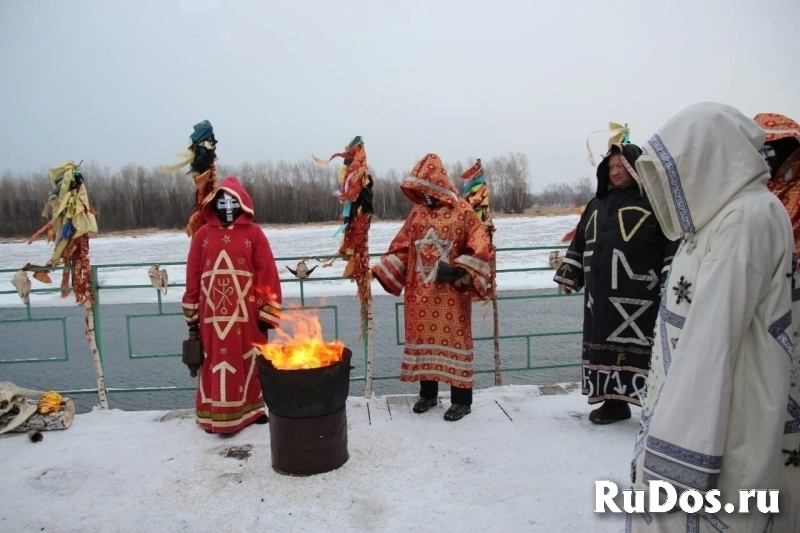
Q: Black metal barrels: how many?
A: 1